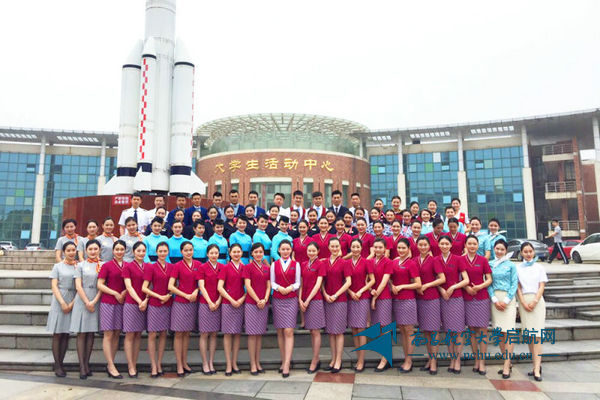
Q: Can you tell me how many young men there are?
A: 12